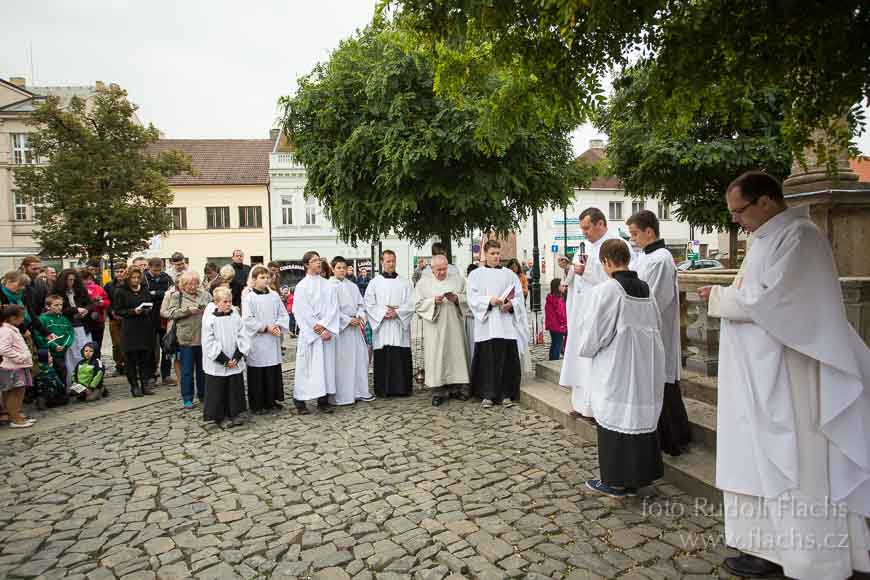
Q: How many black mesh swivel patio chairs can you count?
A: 0